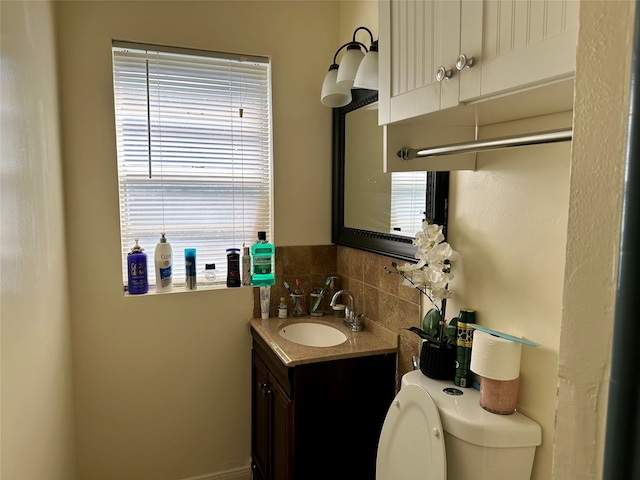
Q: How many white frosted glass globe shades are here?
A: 3